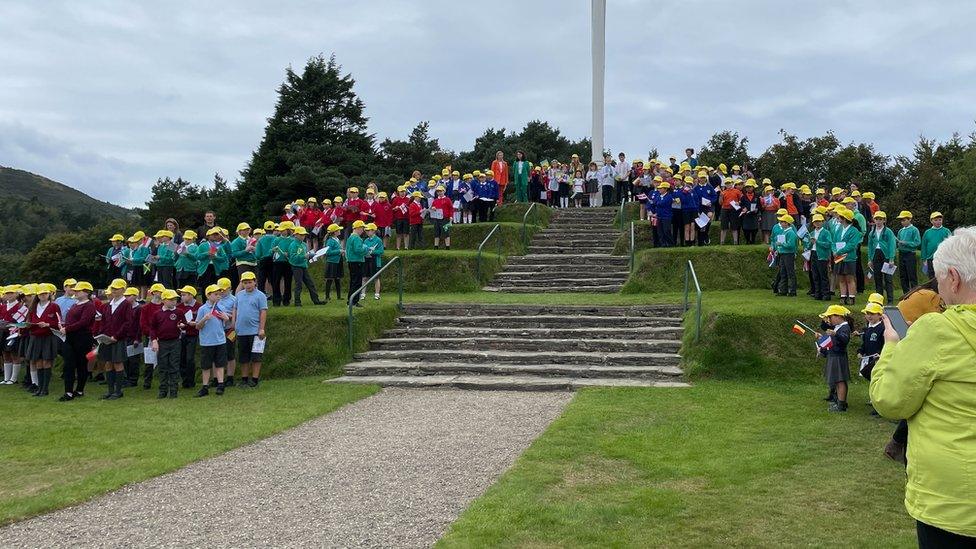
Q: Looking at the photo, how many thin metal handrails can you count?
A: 6